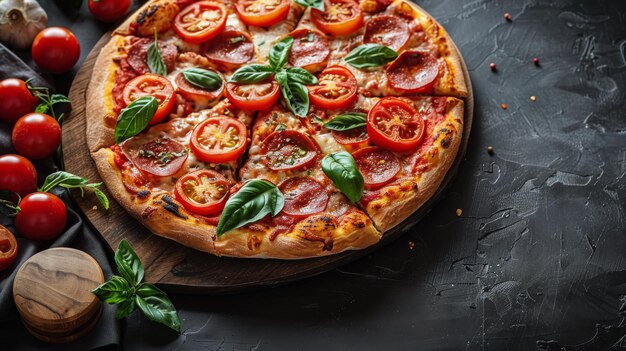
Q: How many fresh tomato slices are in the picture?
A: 9